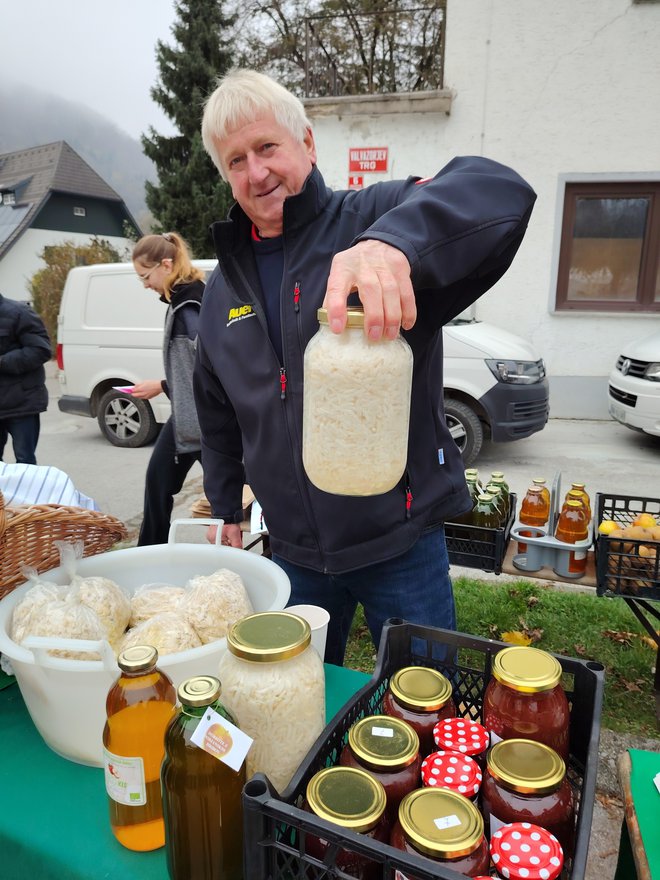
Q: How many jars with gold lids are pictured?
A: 8